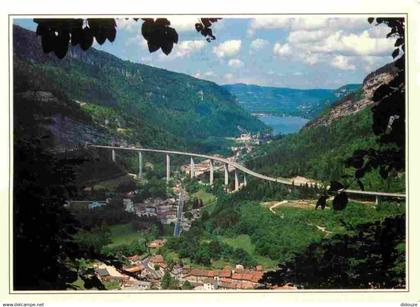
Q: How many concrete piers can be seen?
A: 9